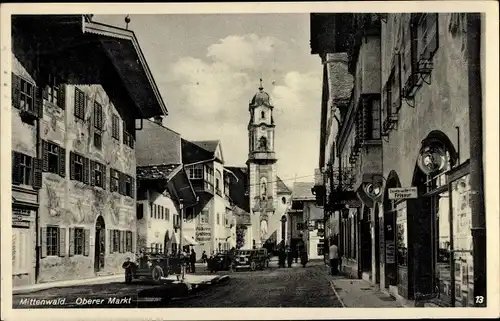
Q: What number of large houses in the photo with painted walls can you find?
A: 1